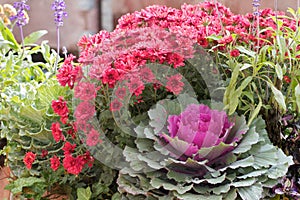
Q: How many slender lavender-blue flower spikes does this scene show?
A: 3